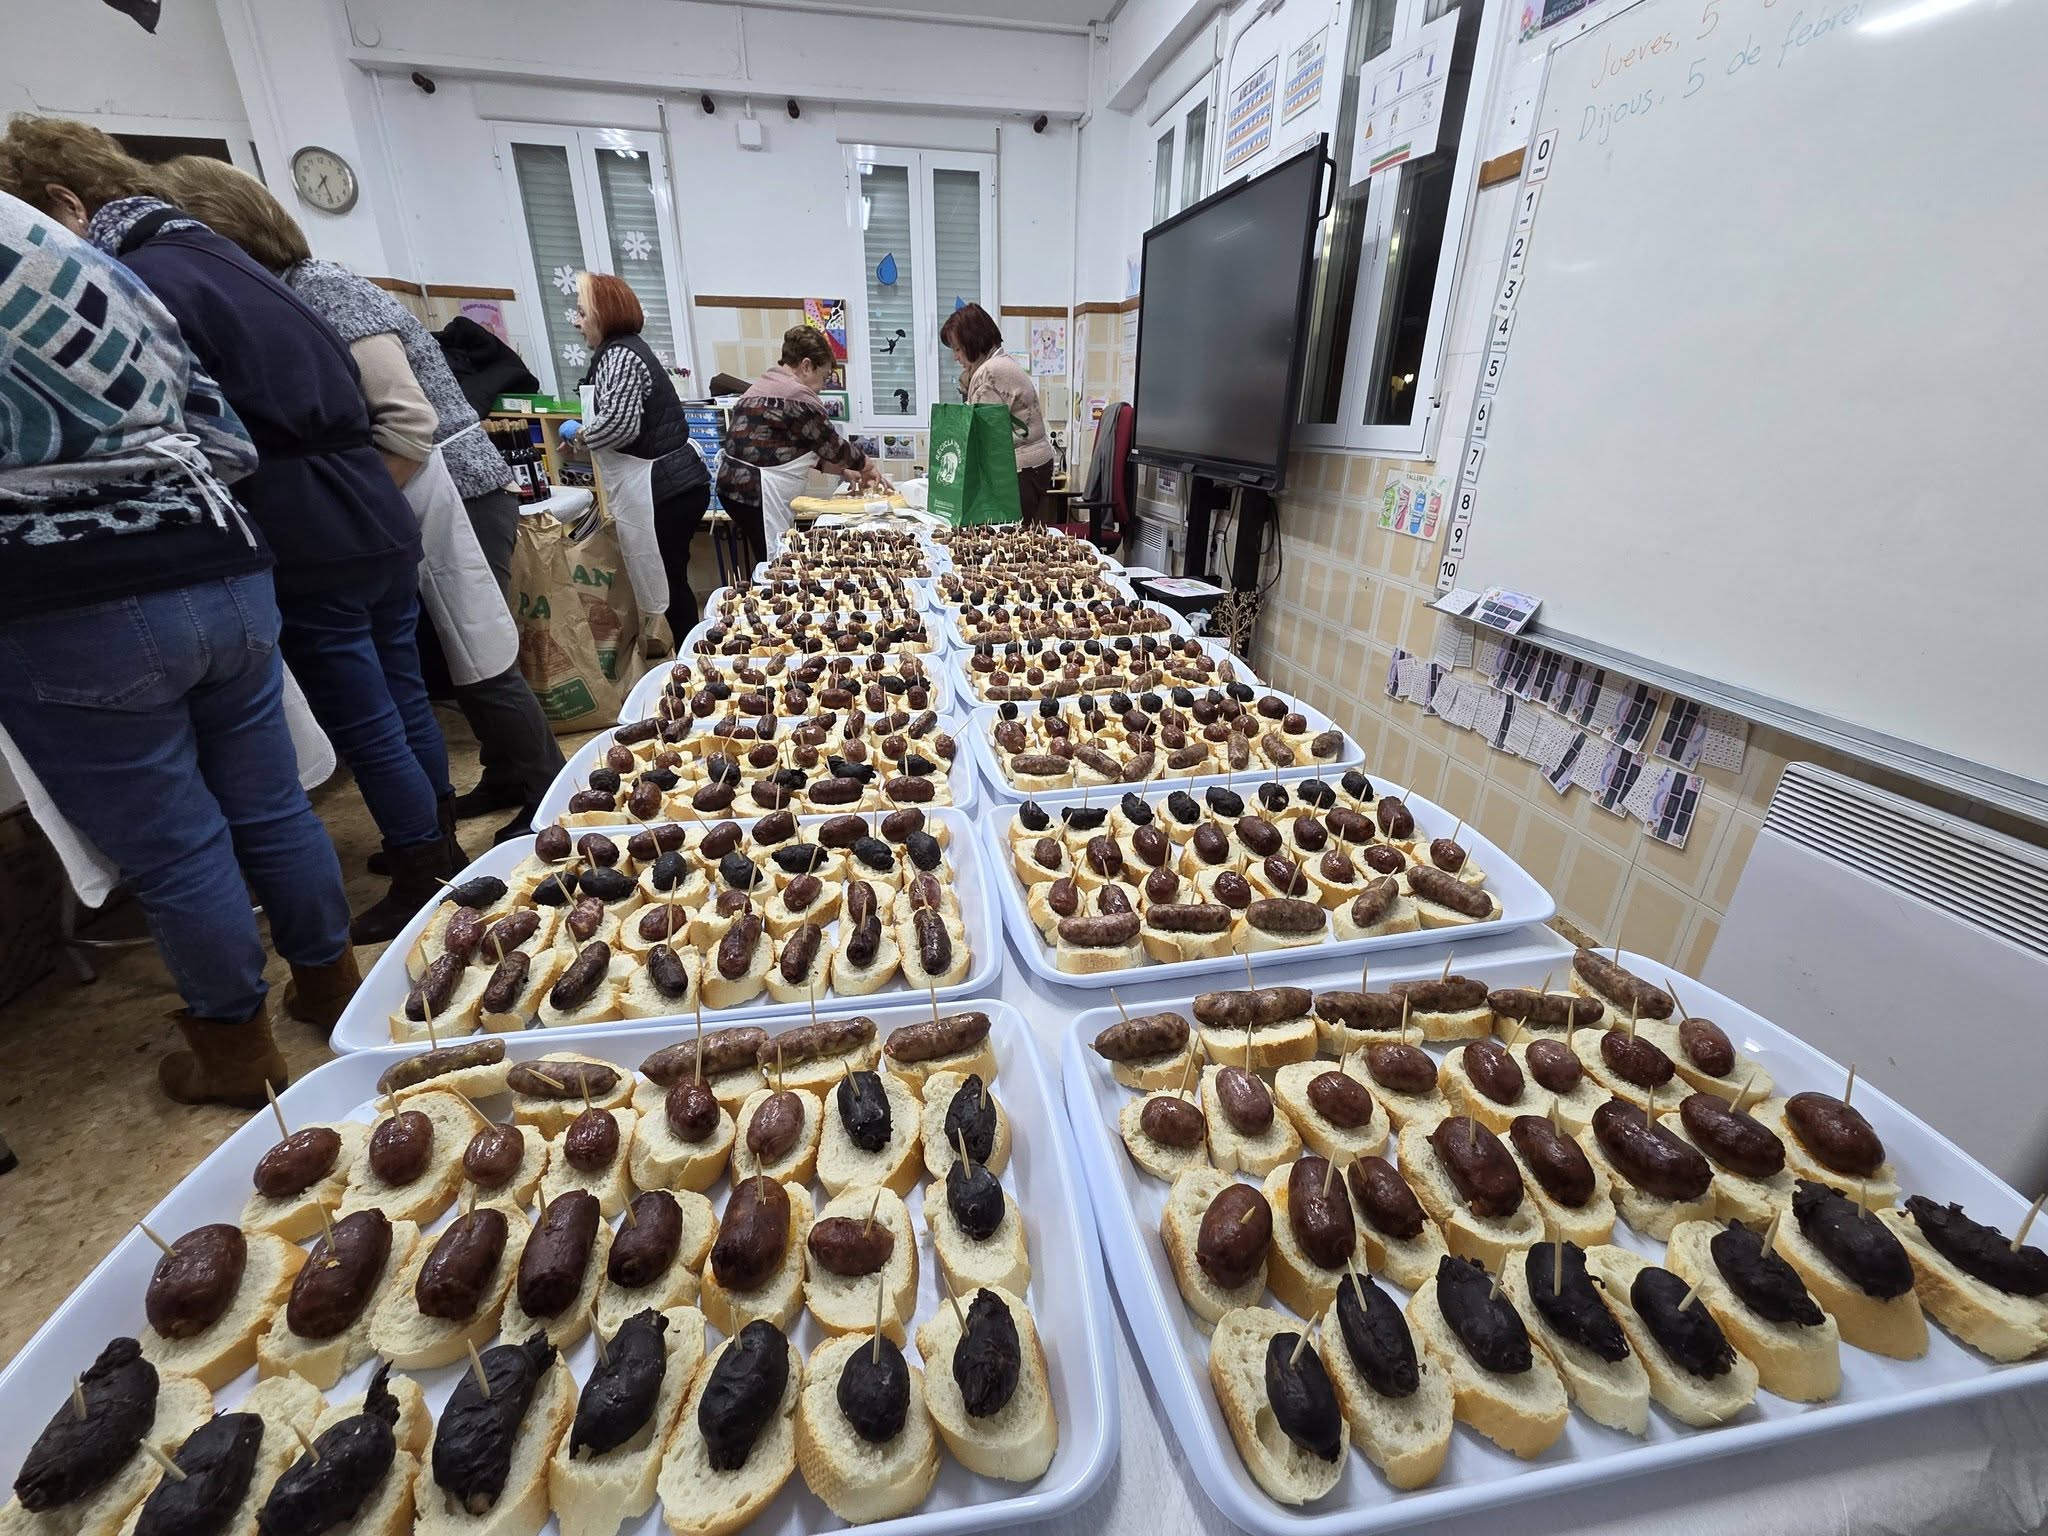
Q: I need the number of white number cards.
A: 11